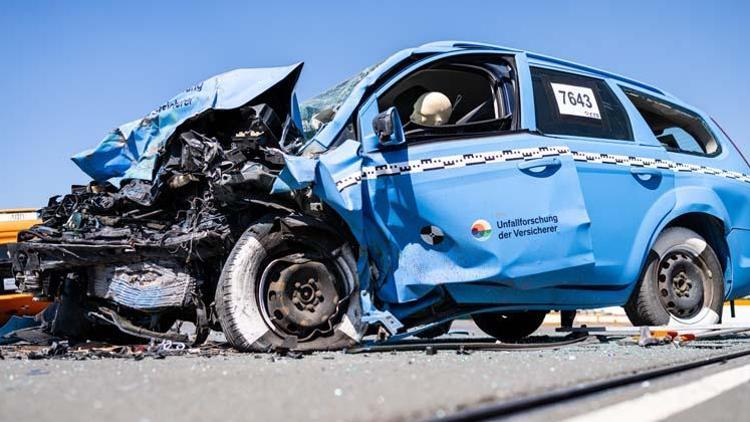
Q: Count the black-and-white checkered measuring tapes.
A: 1